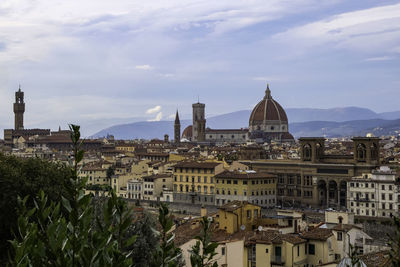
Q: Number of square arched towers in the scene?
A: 2